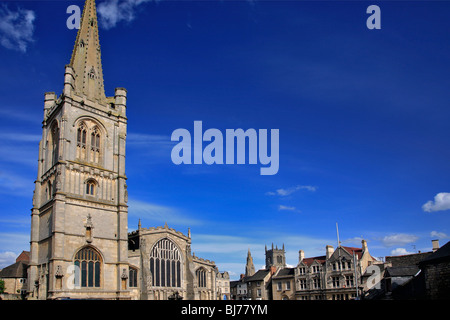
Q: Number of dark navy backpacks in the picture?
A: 0